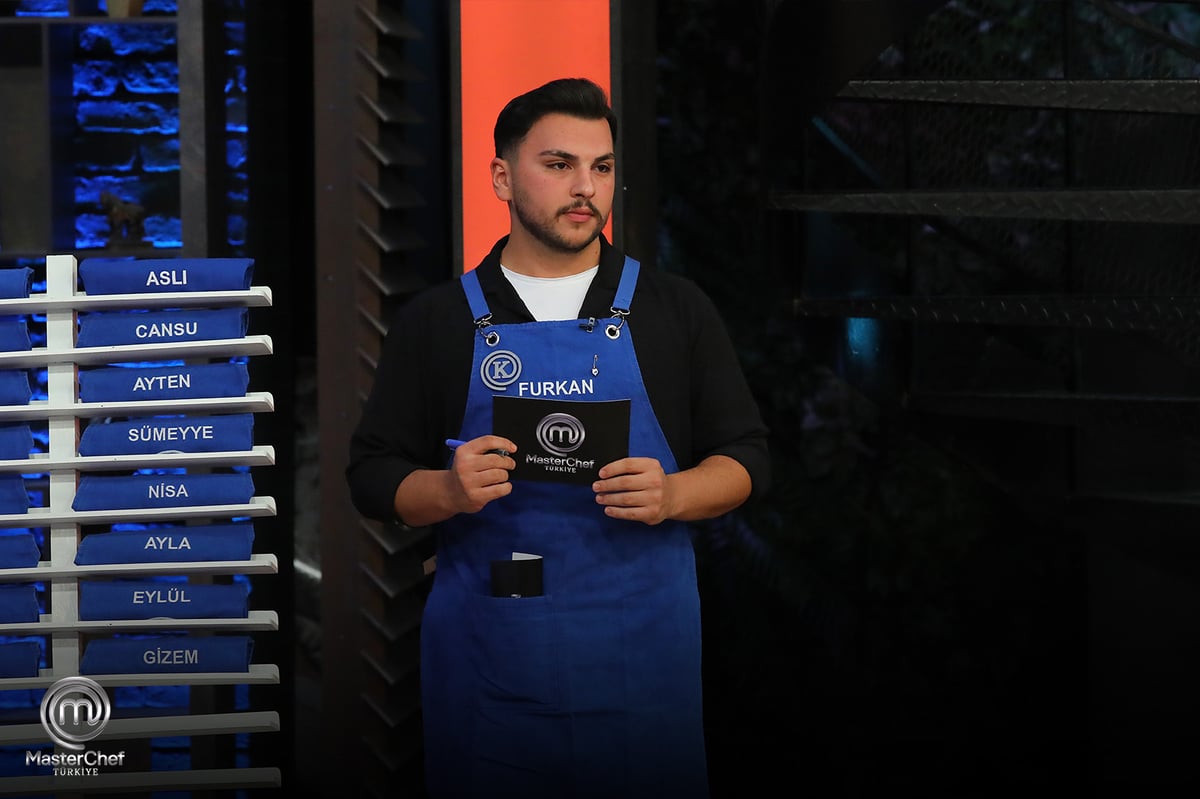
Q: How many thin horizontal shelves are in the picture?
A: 10